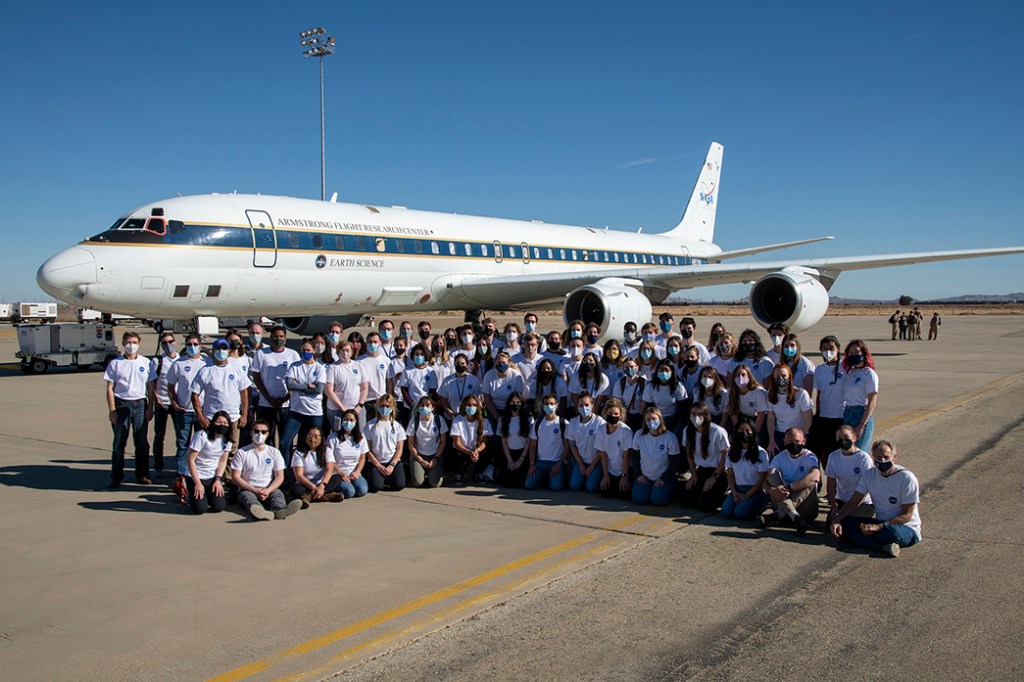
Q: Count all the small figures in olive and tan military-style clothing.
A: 5